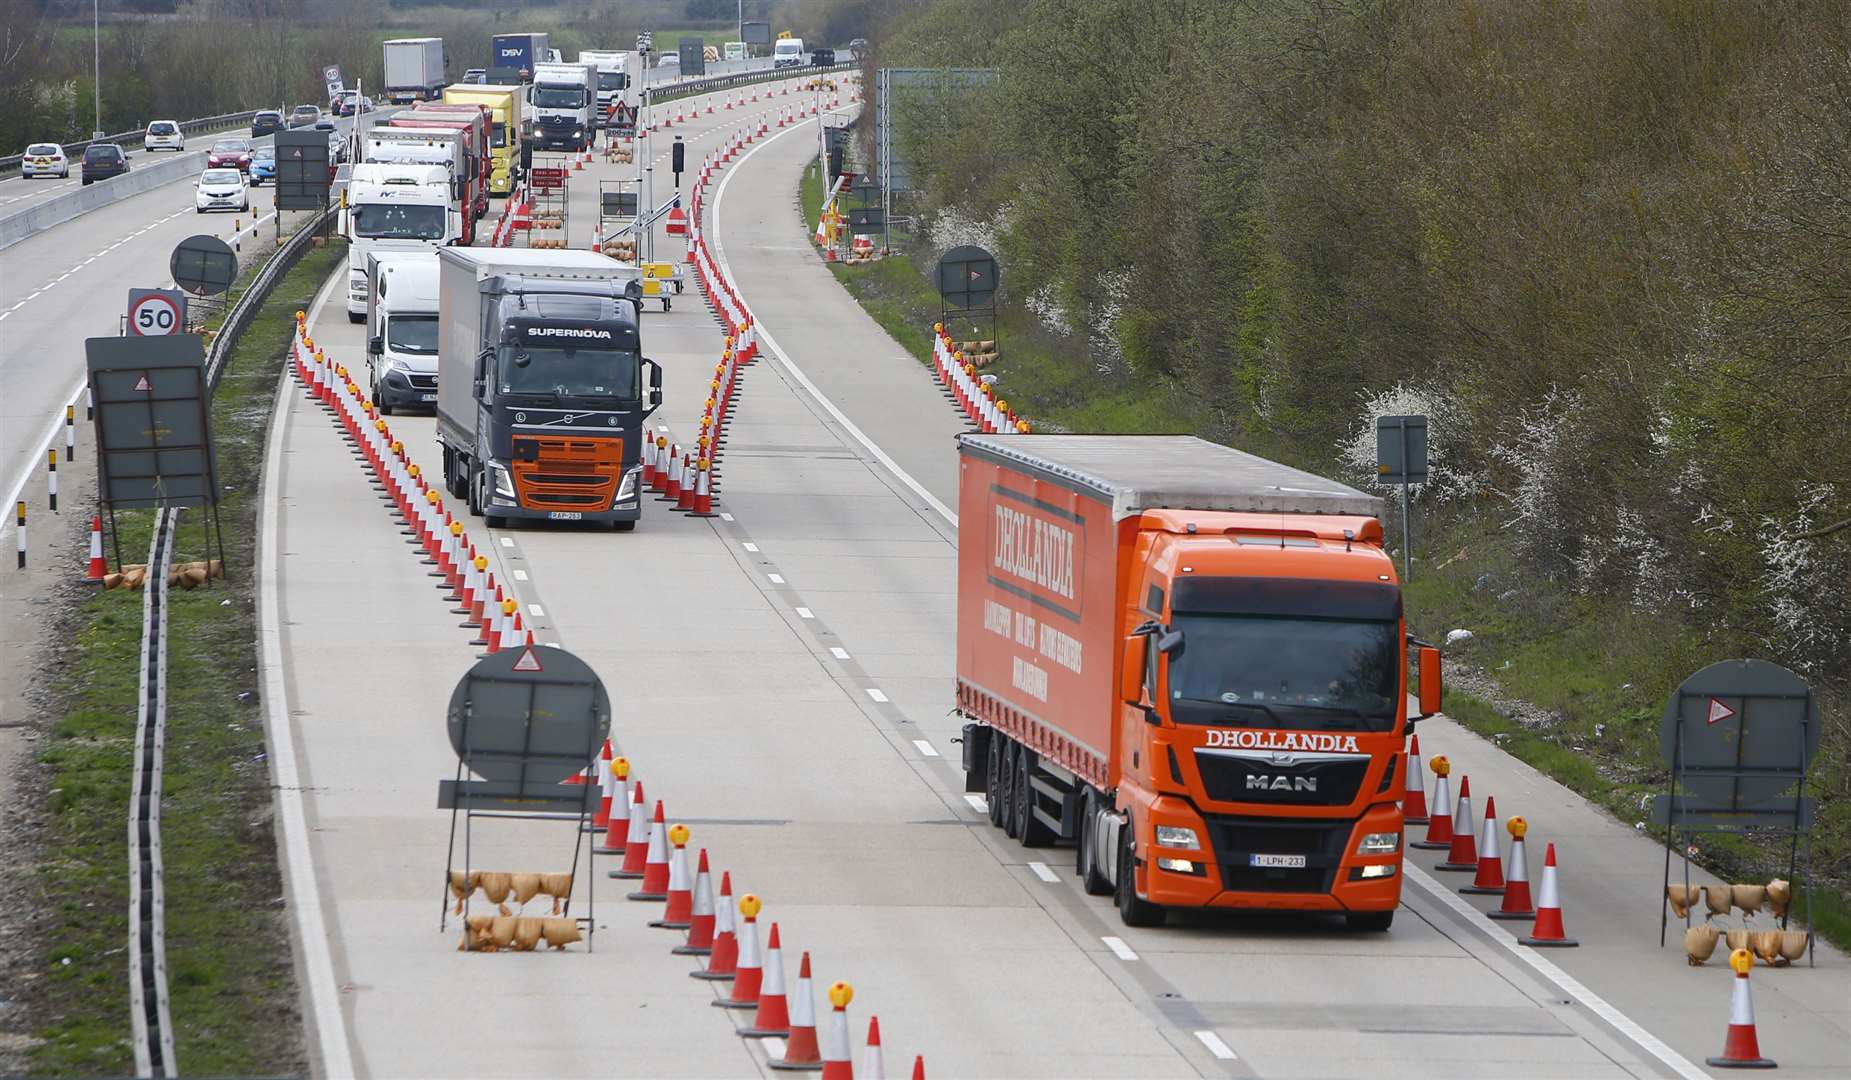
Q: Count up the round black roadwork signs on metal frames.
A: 4